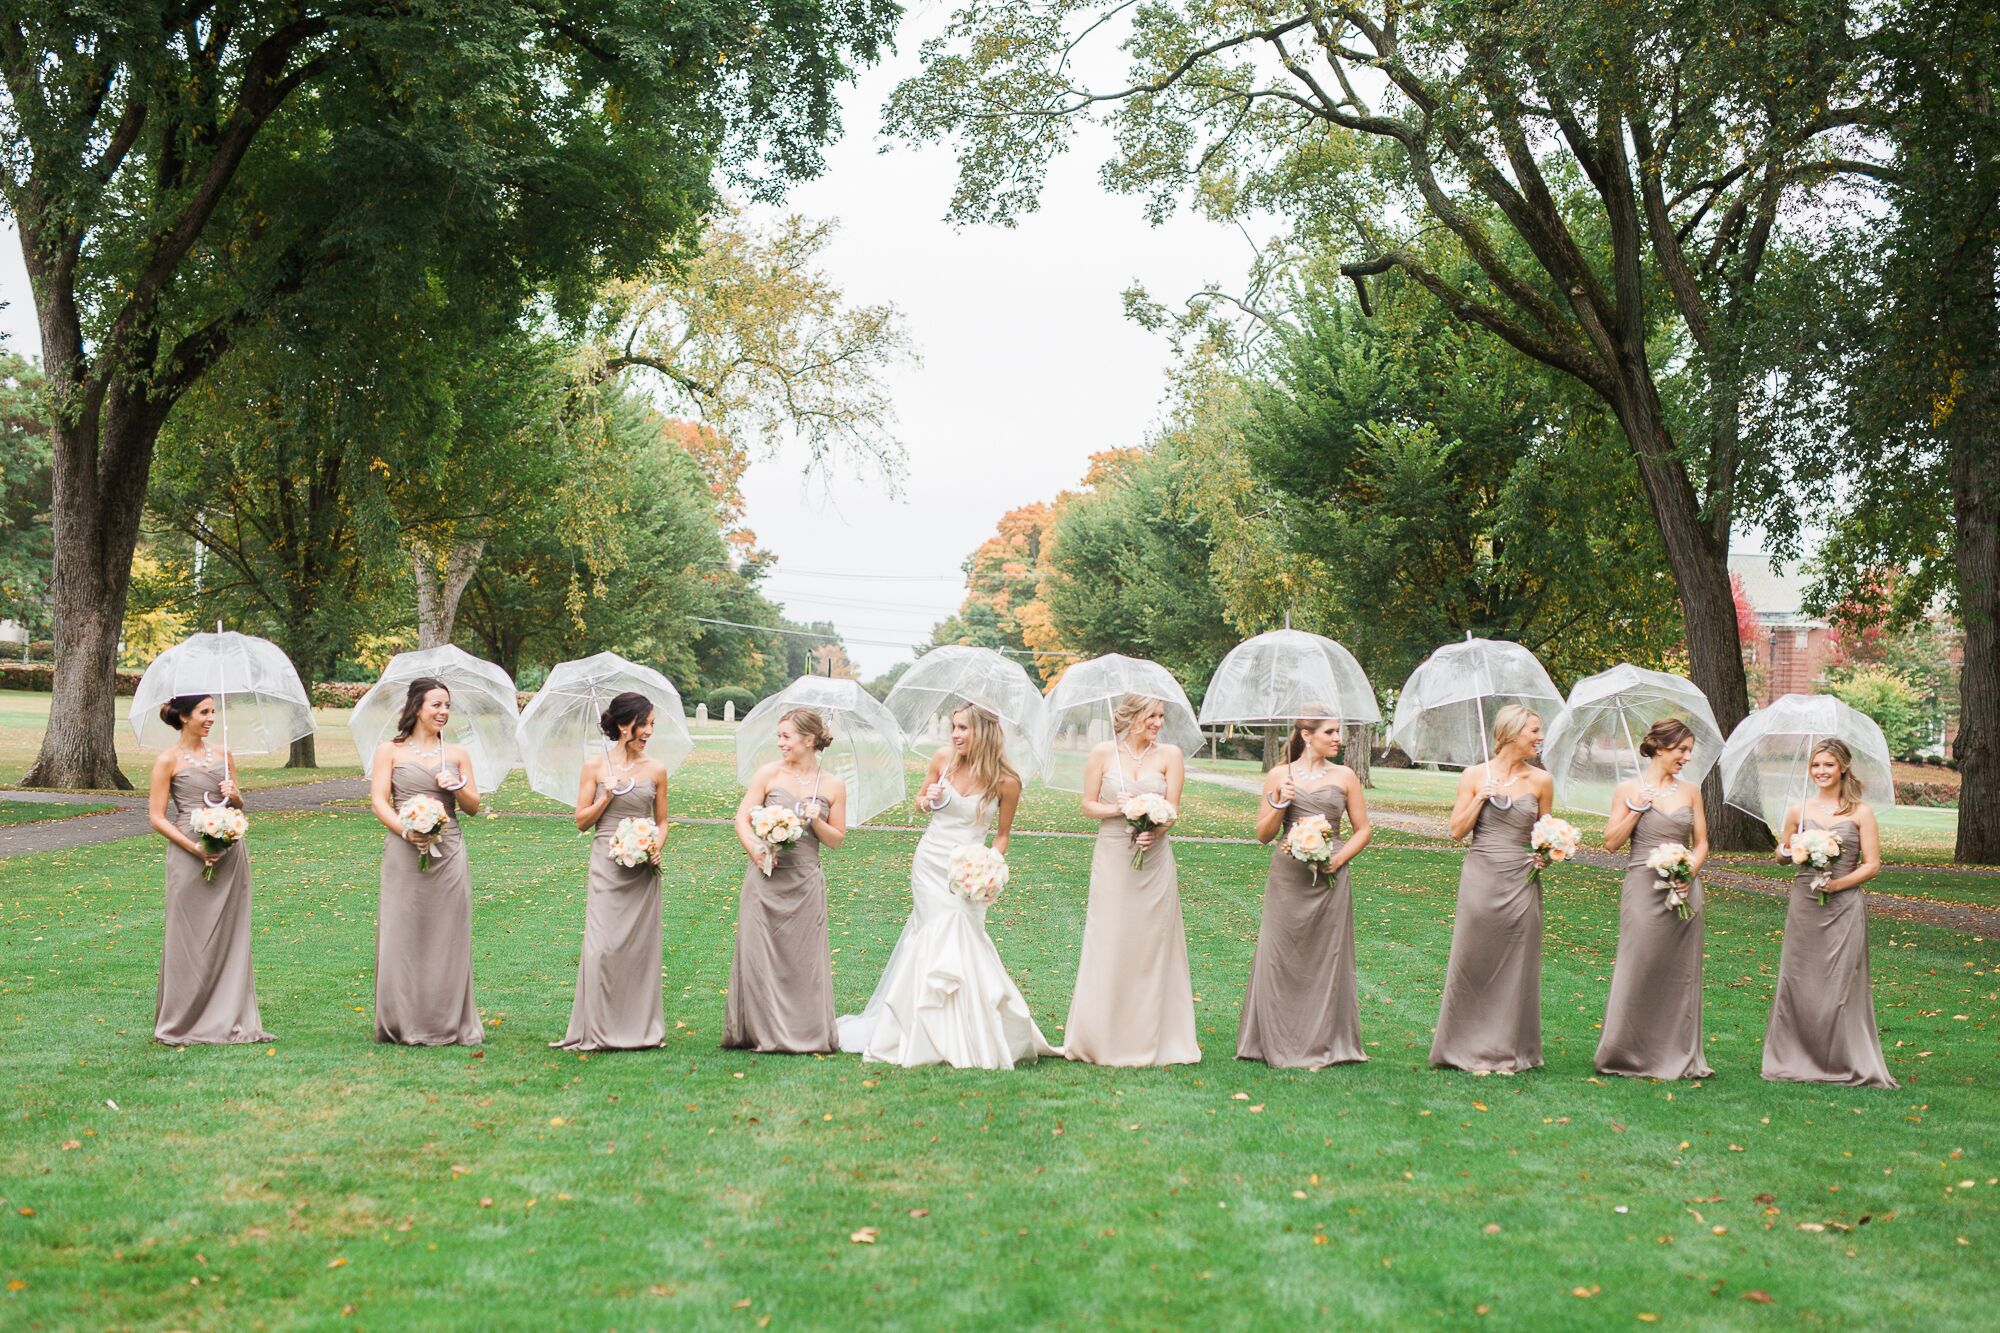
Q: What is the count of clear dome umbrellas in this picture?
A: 10